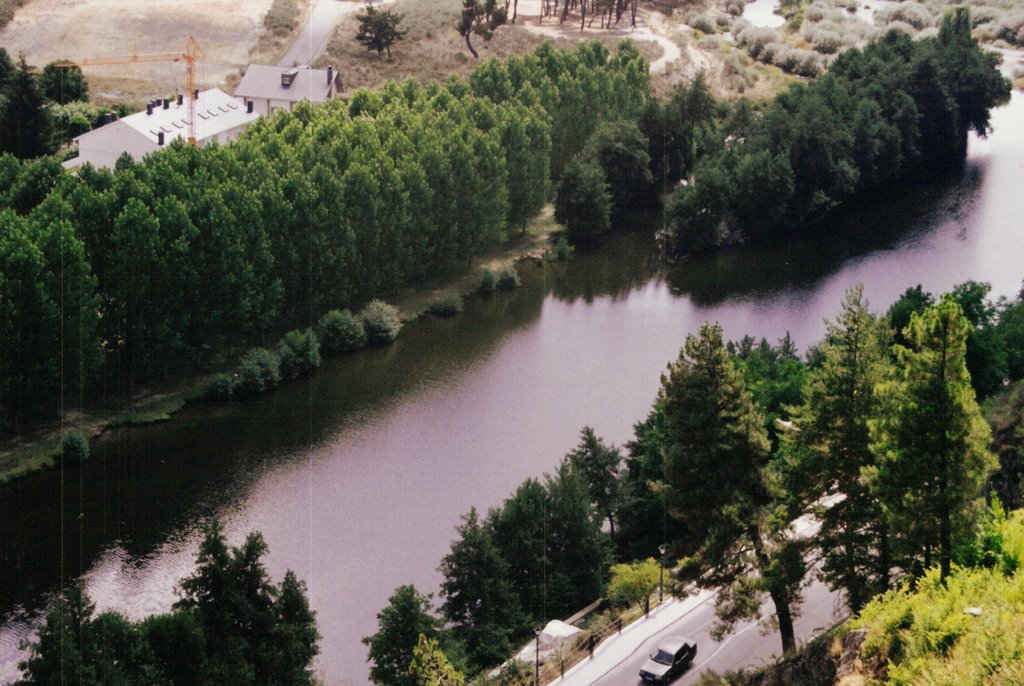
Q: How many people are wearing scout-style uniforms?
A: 0